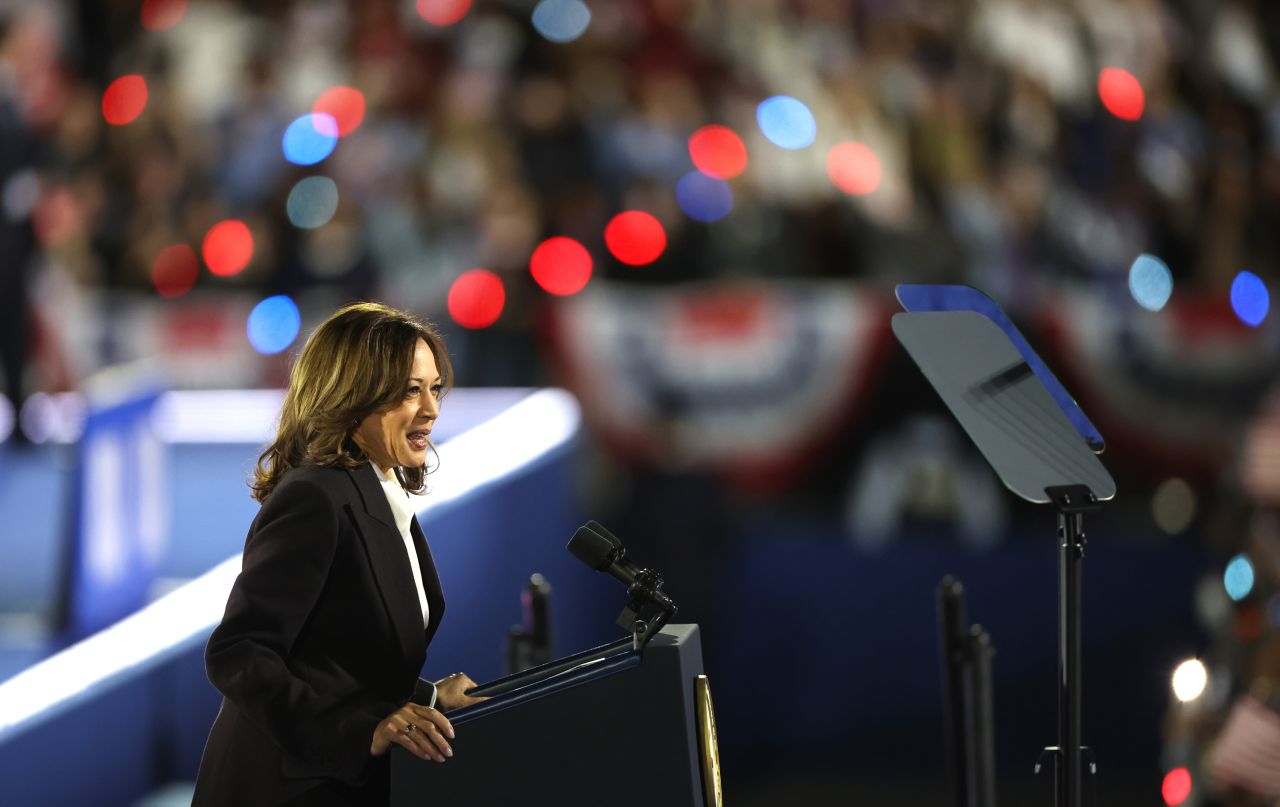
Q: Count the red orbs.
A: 13